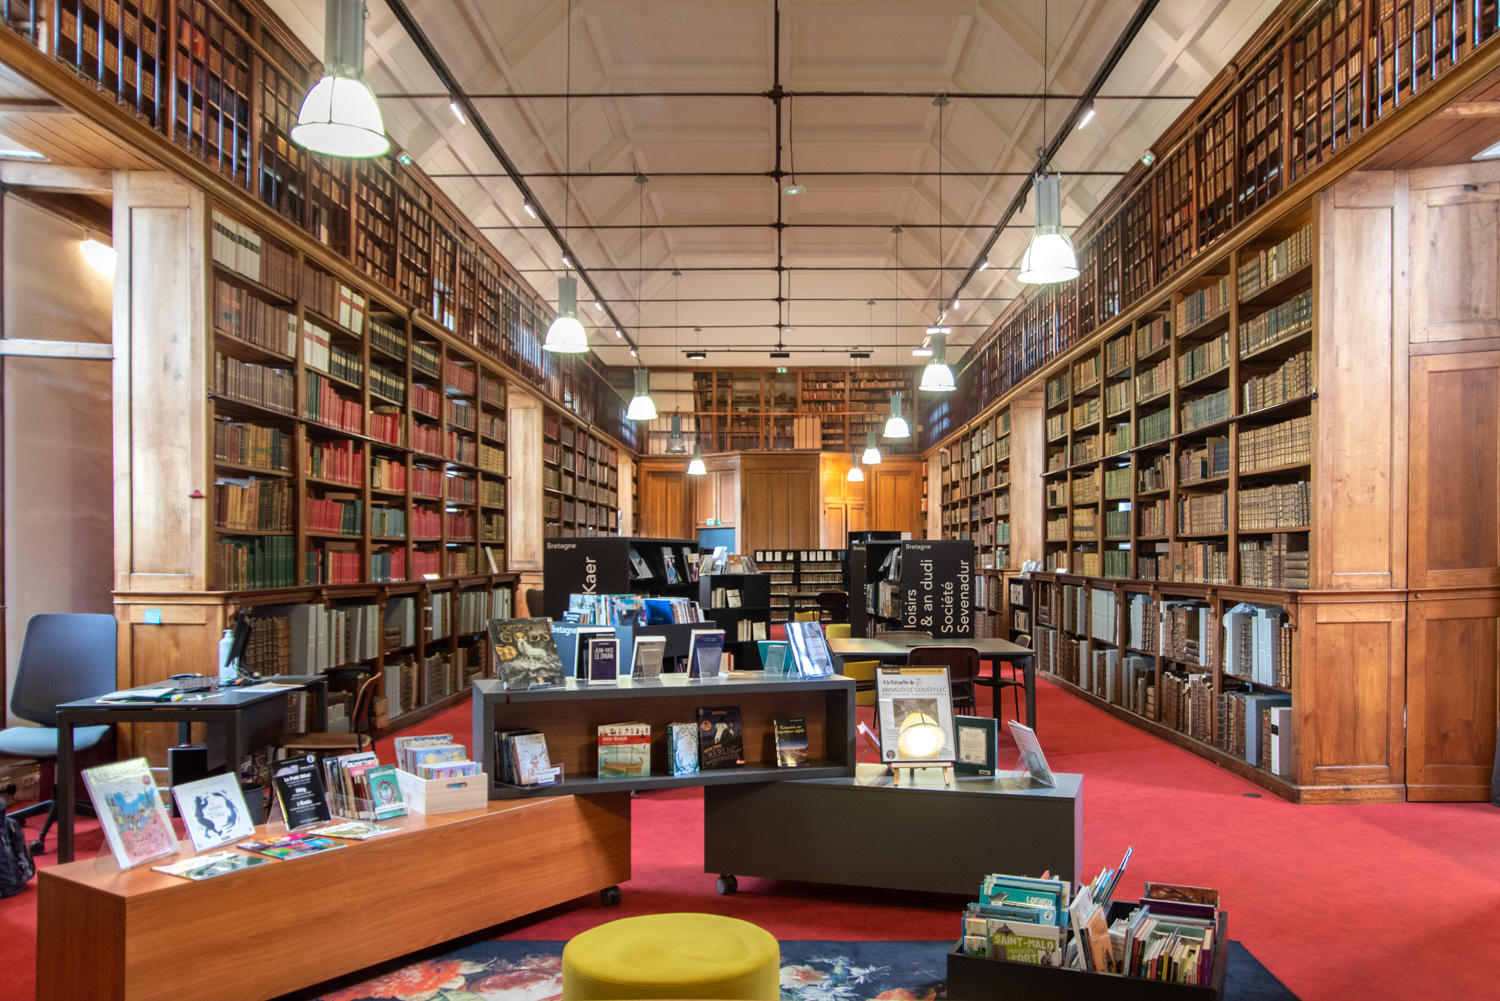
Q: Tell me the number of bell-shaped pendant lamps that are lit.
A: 9